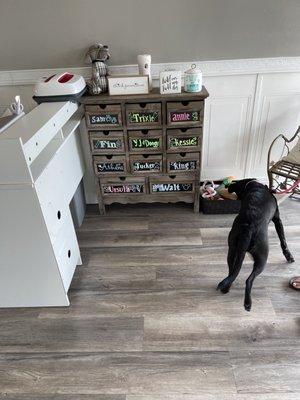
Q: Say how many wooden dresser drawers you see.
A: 11